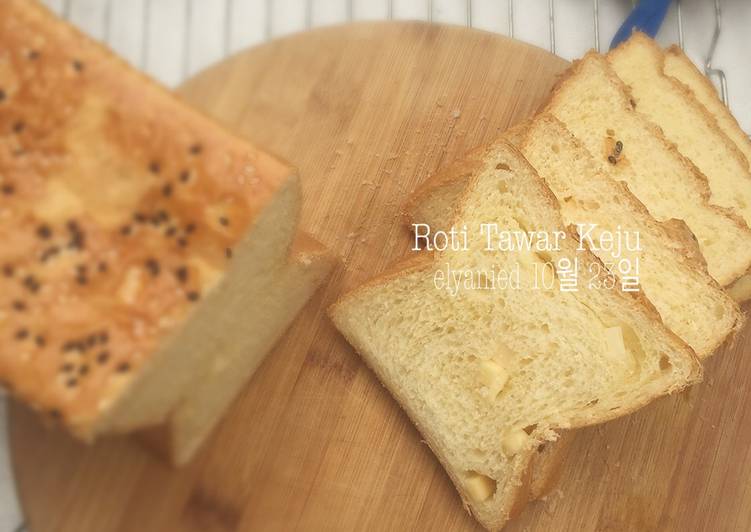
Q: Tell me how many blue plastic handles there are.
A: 1